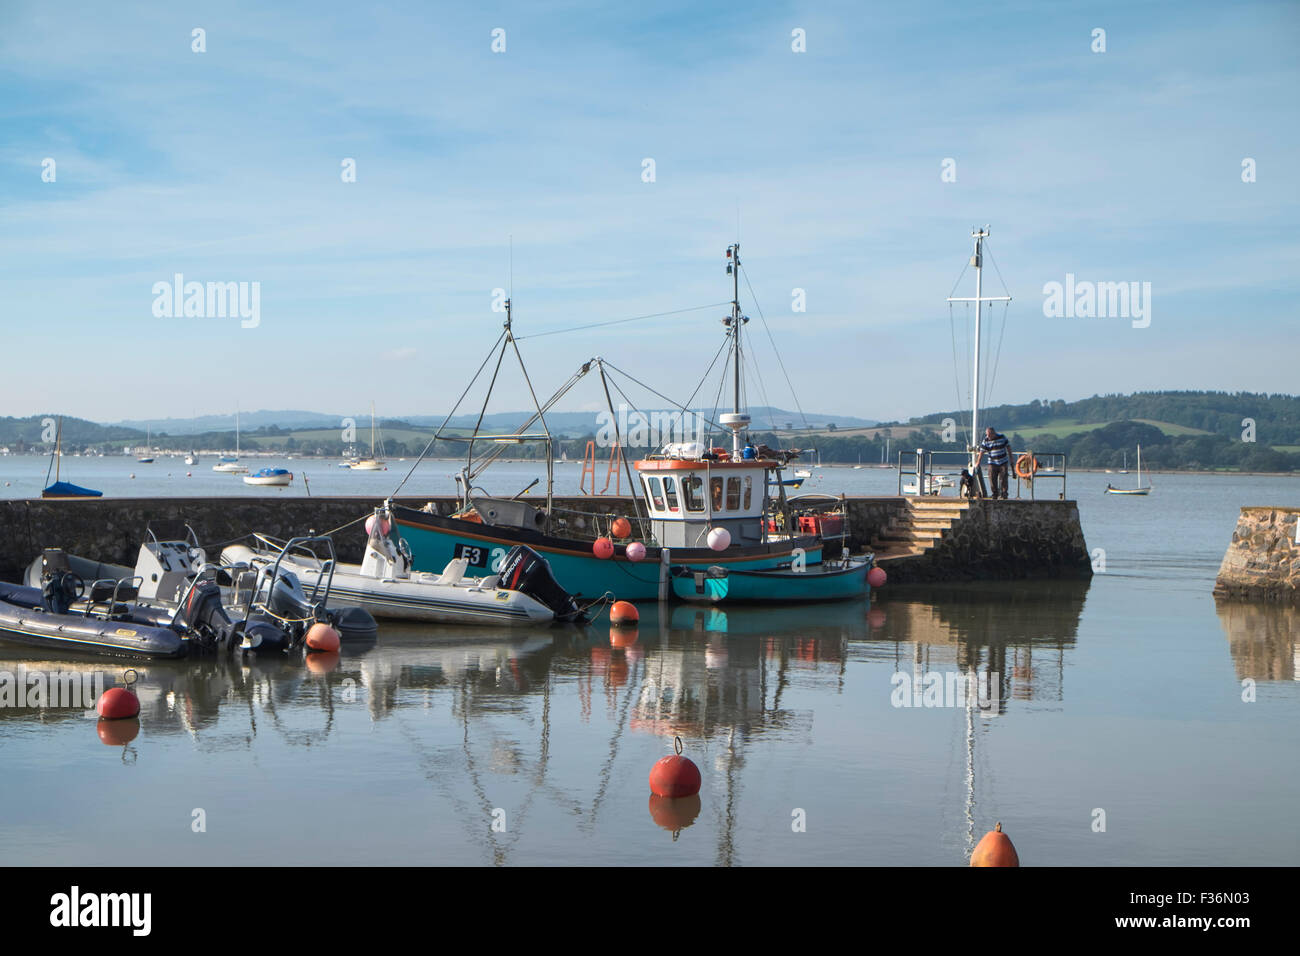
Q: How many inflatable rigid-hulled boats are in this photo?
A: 3